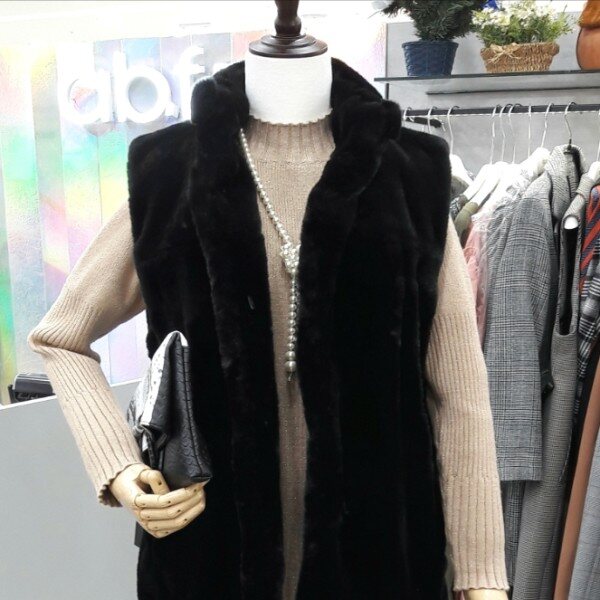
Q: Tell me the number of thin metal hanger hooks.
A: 10